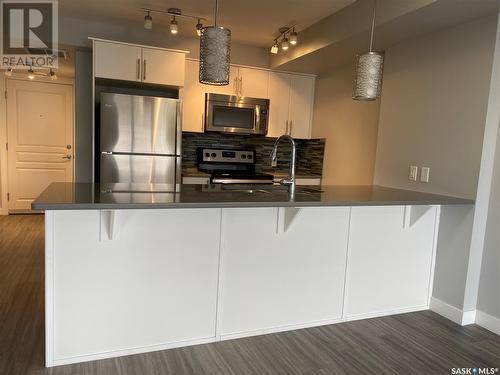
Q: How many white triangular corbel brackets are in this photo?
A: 3